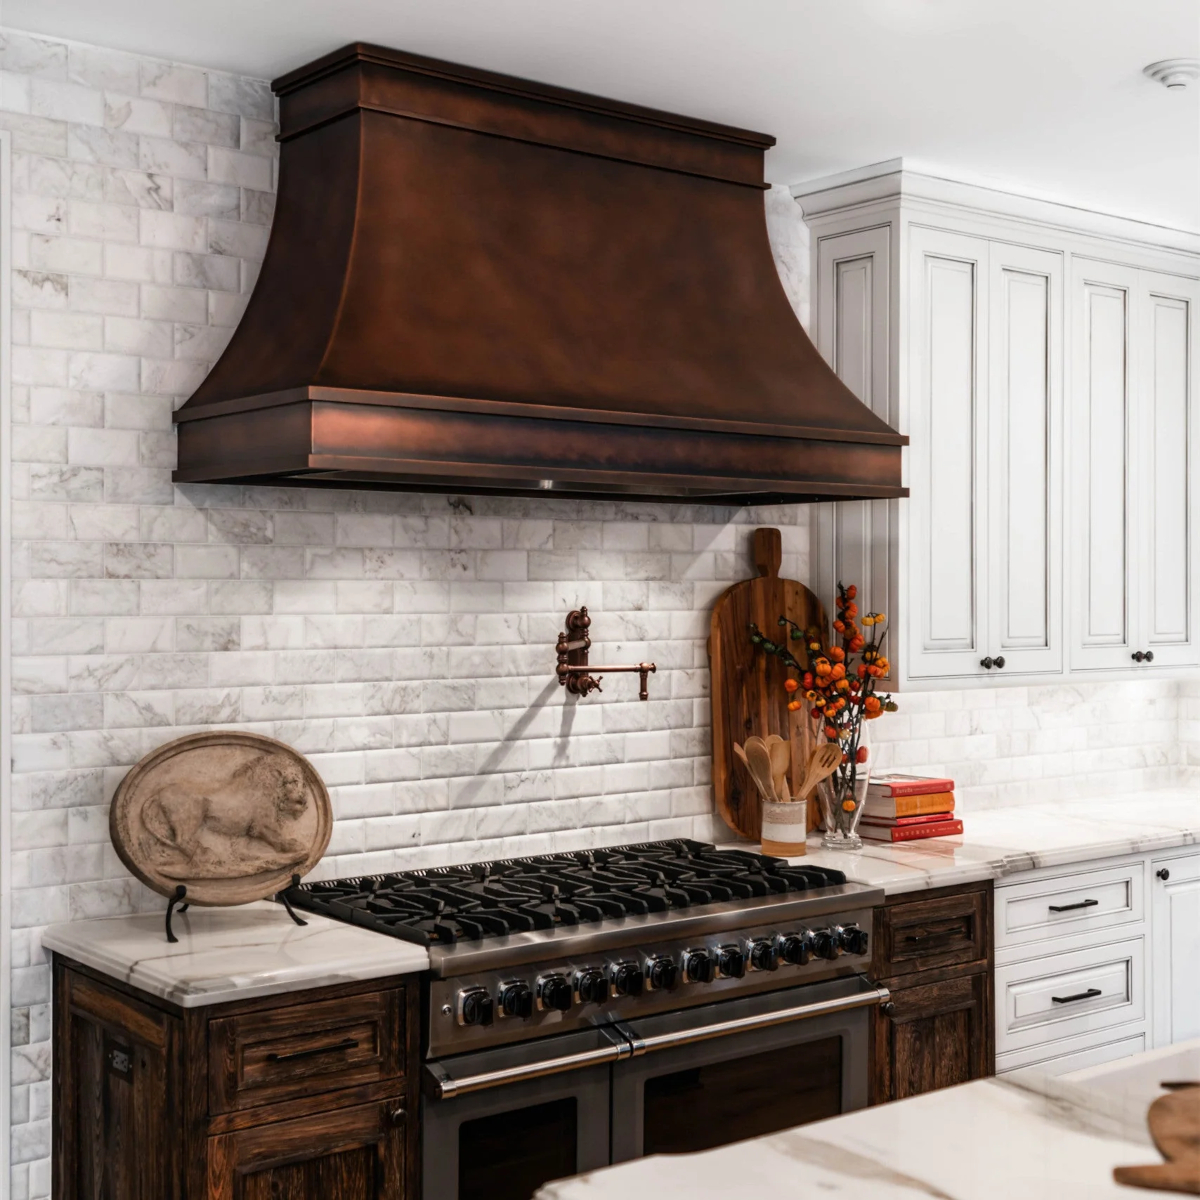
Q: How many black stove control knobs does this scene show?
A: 12